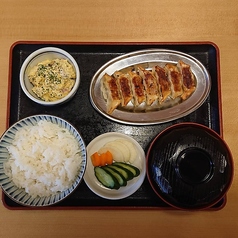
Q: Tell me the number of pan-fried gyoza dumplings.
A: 7